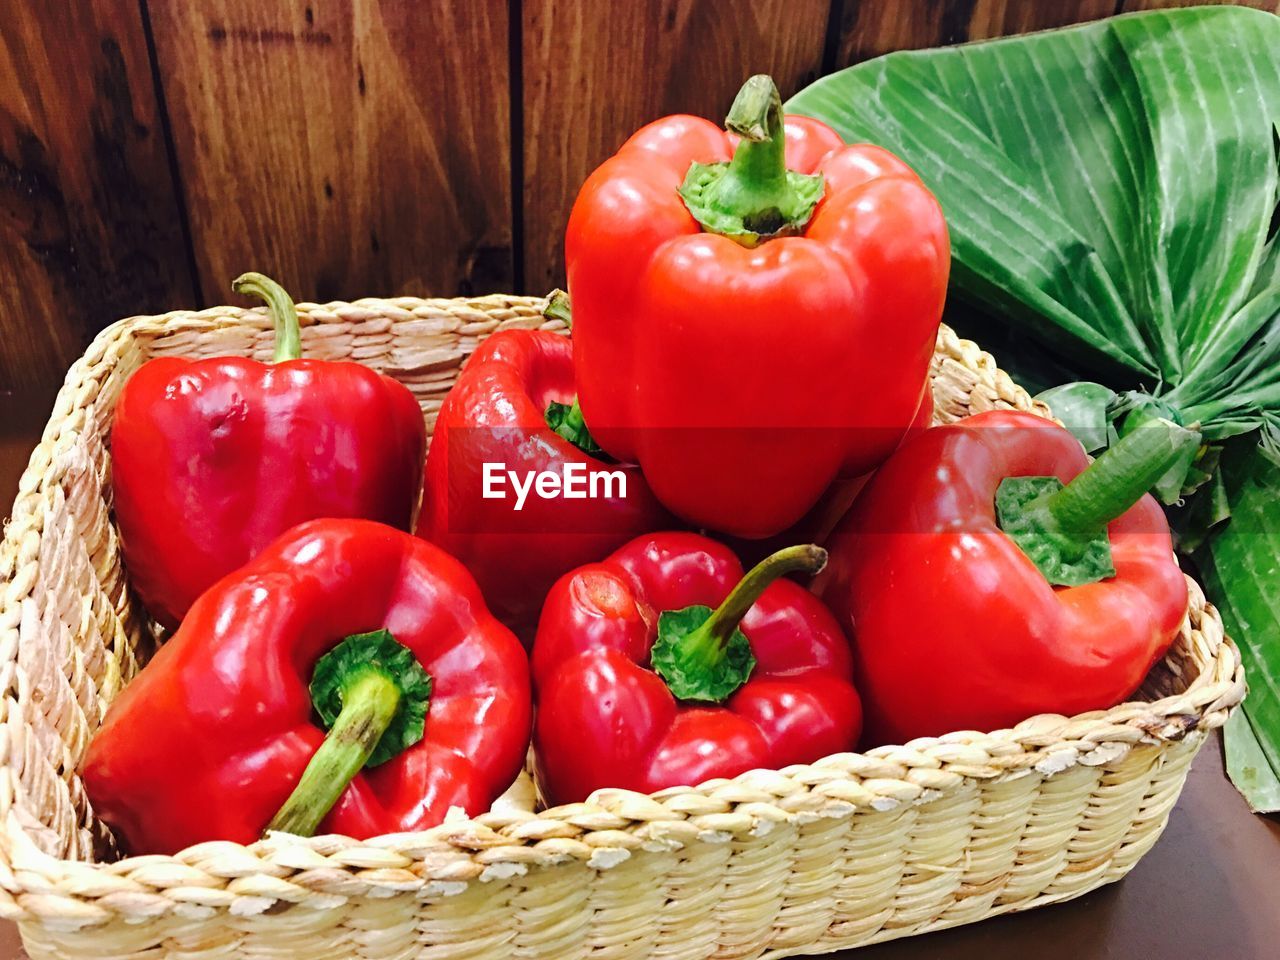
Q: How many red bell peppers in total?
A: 6